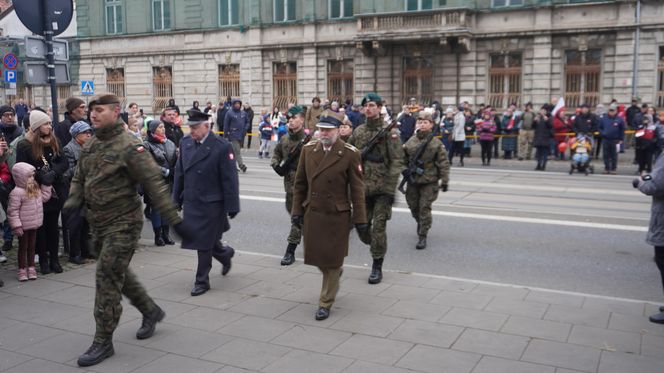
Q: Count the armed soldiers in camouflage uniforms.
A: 3